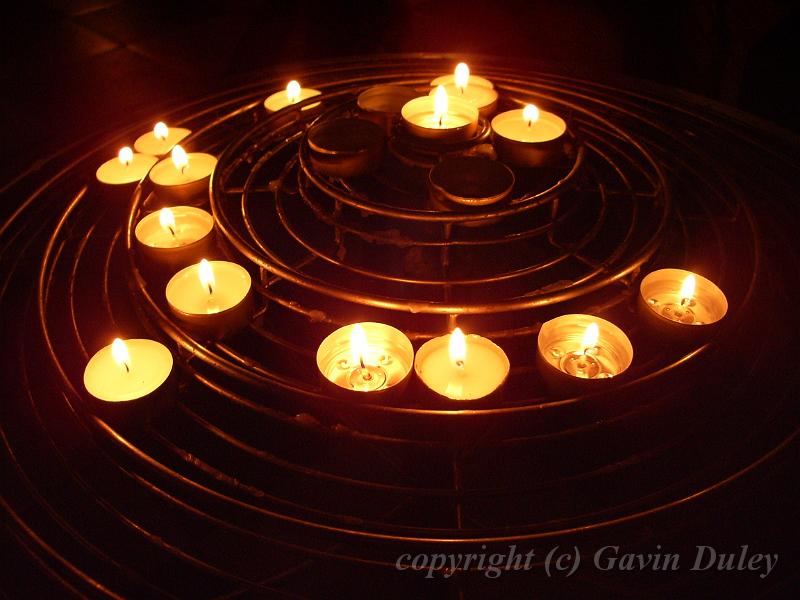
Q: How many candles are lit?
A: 14